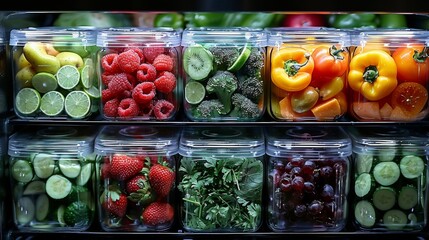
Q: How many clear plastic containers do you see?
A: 10